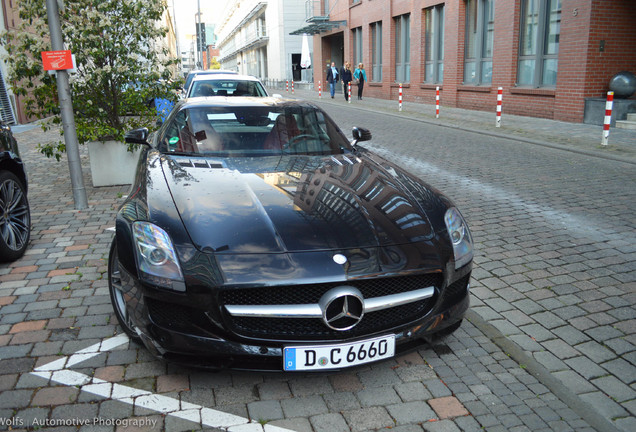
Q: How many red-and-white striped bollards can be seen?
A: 8